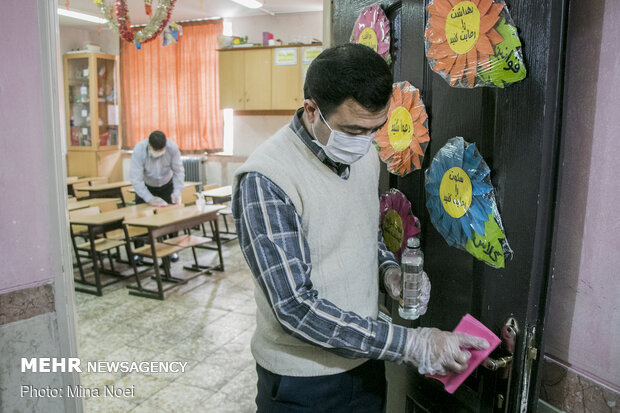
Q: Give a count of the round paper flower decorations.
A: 5